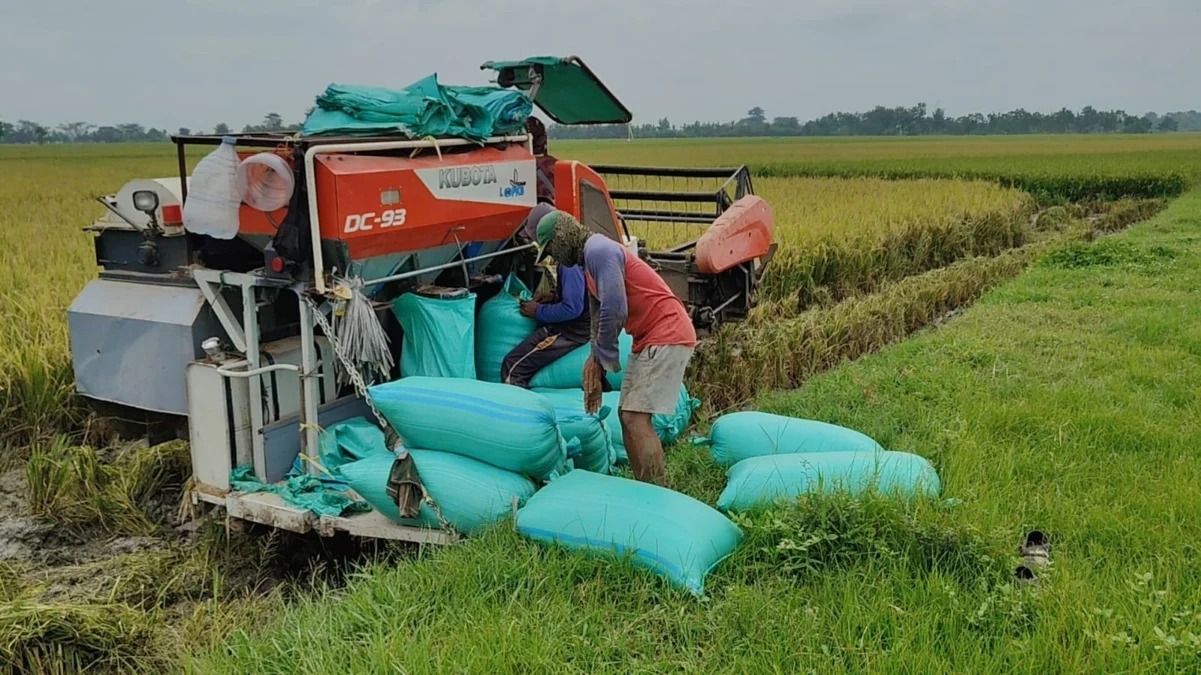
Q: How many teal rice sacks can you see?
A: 10